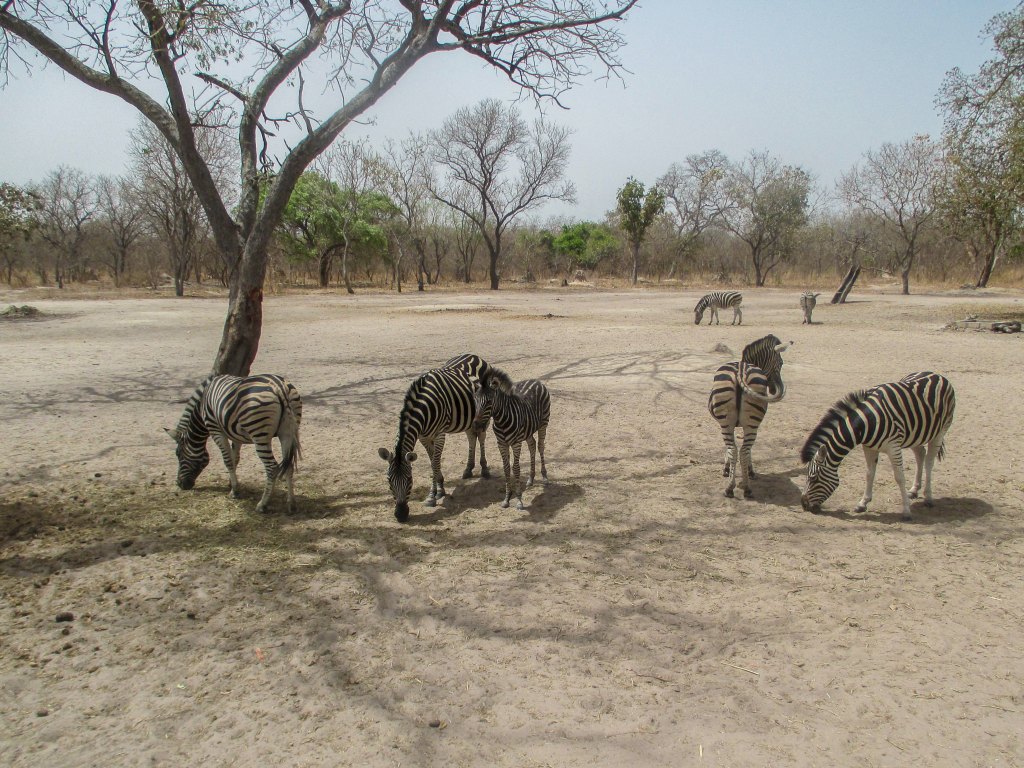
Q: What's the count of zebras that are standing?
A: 7